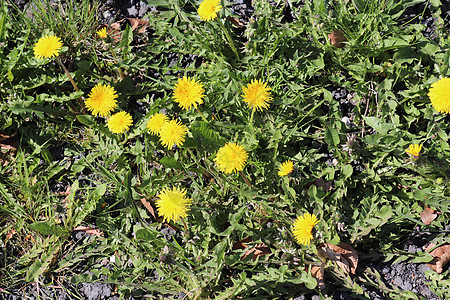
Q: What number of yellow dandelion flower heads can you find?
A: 15